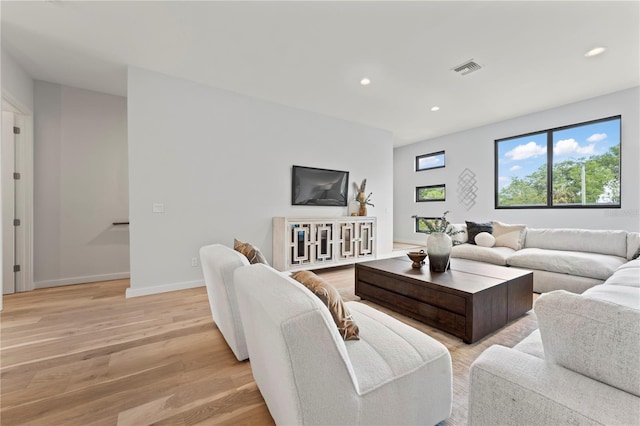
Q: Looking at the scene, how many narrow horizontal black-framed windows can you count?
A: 3